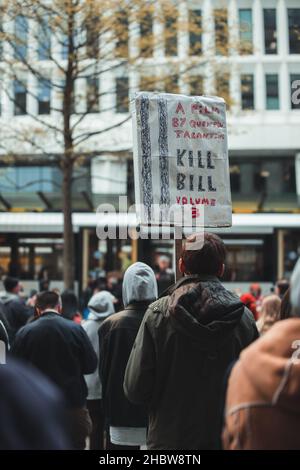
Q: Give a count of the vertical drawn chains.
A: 2